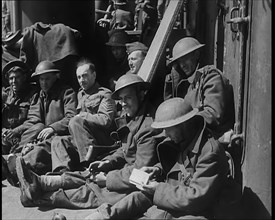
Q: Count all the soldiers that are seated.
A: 8